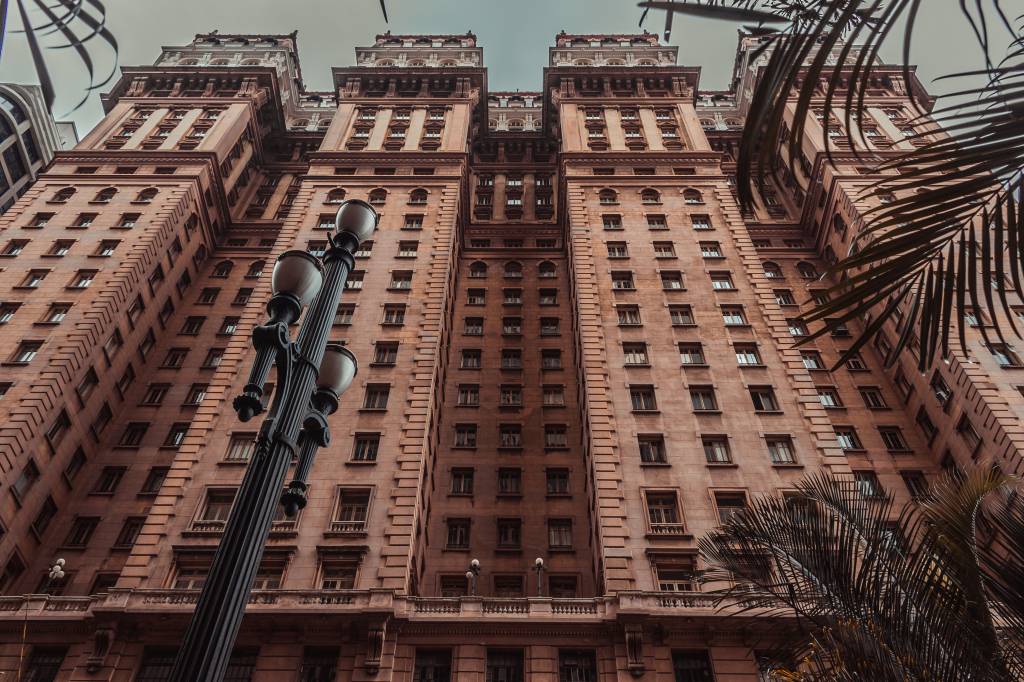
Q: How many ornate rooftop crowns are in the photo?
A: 4